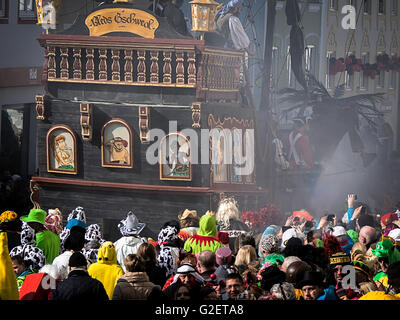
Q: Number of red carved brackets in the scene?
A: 4